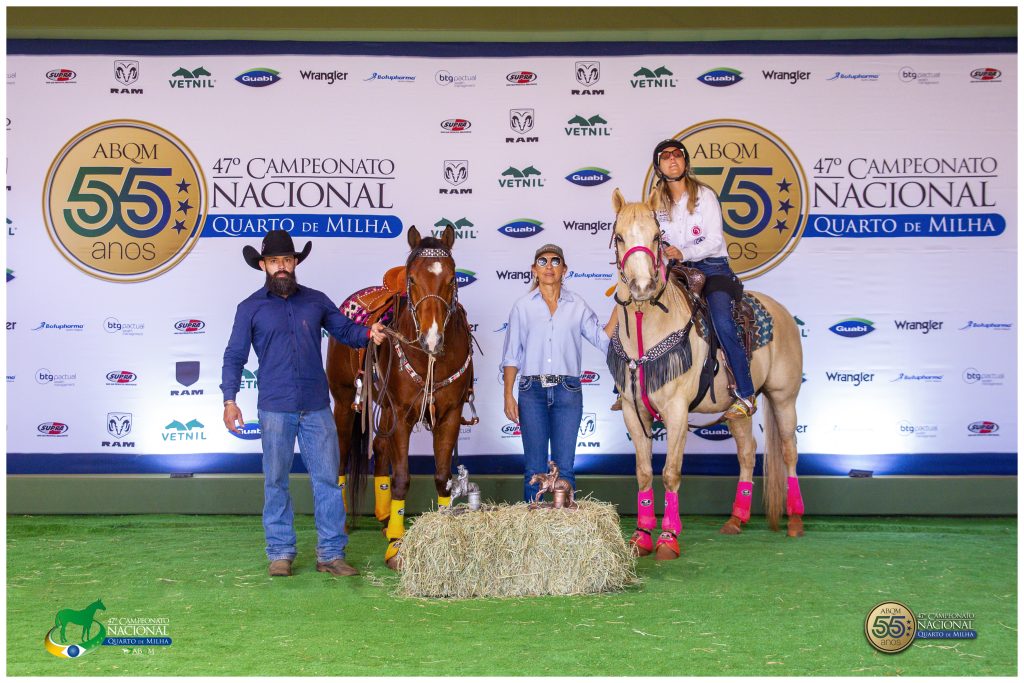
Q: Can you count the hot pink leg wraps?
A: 4